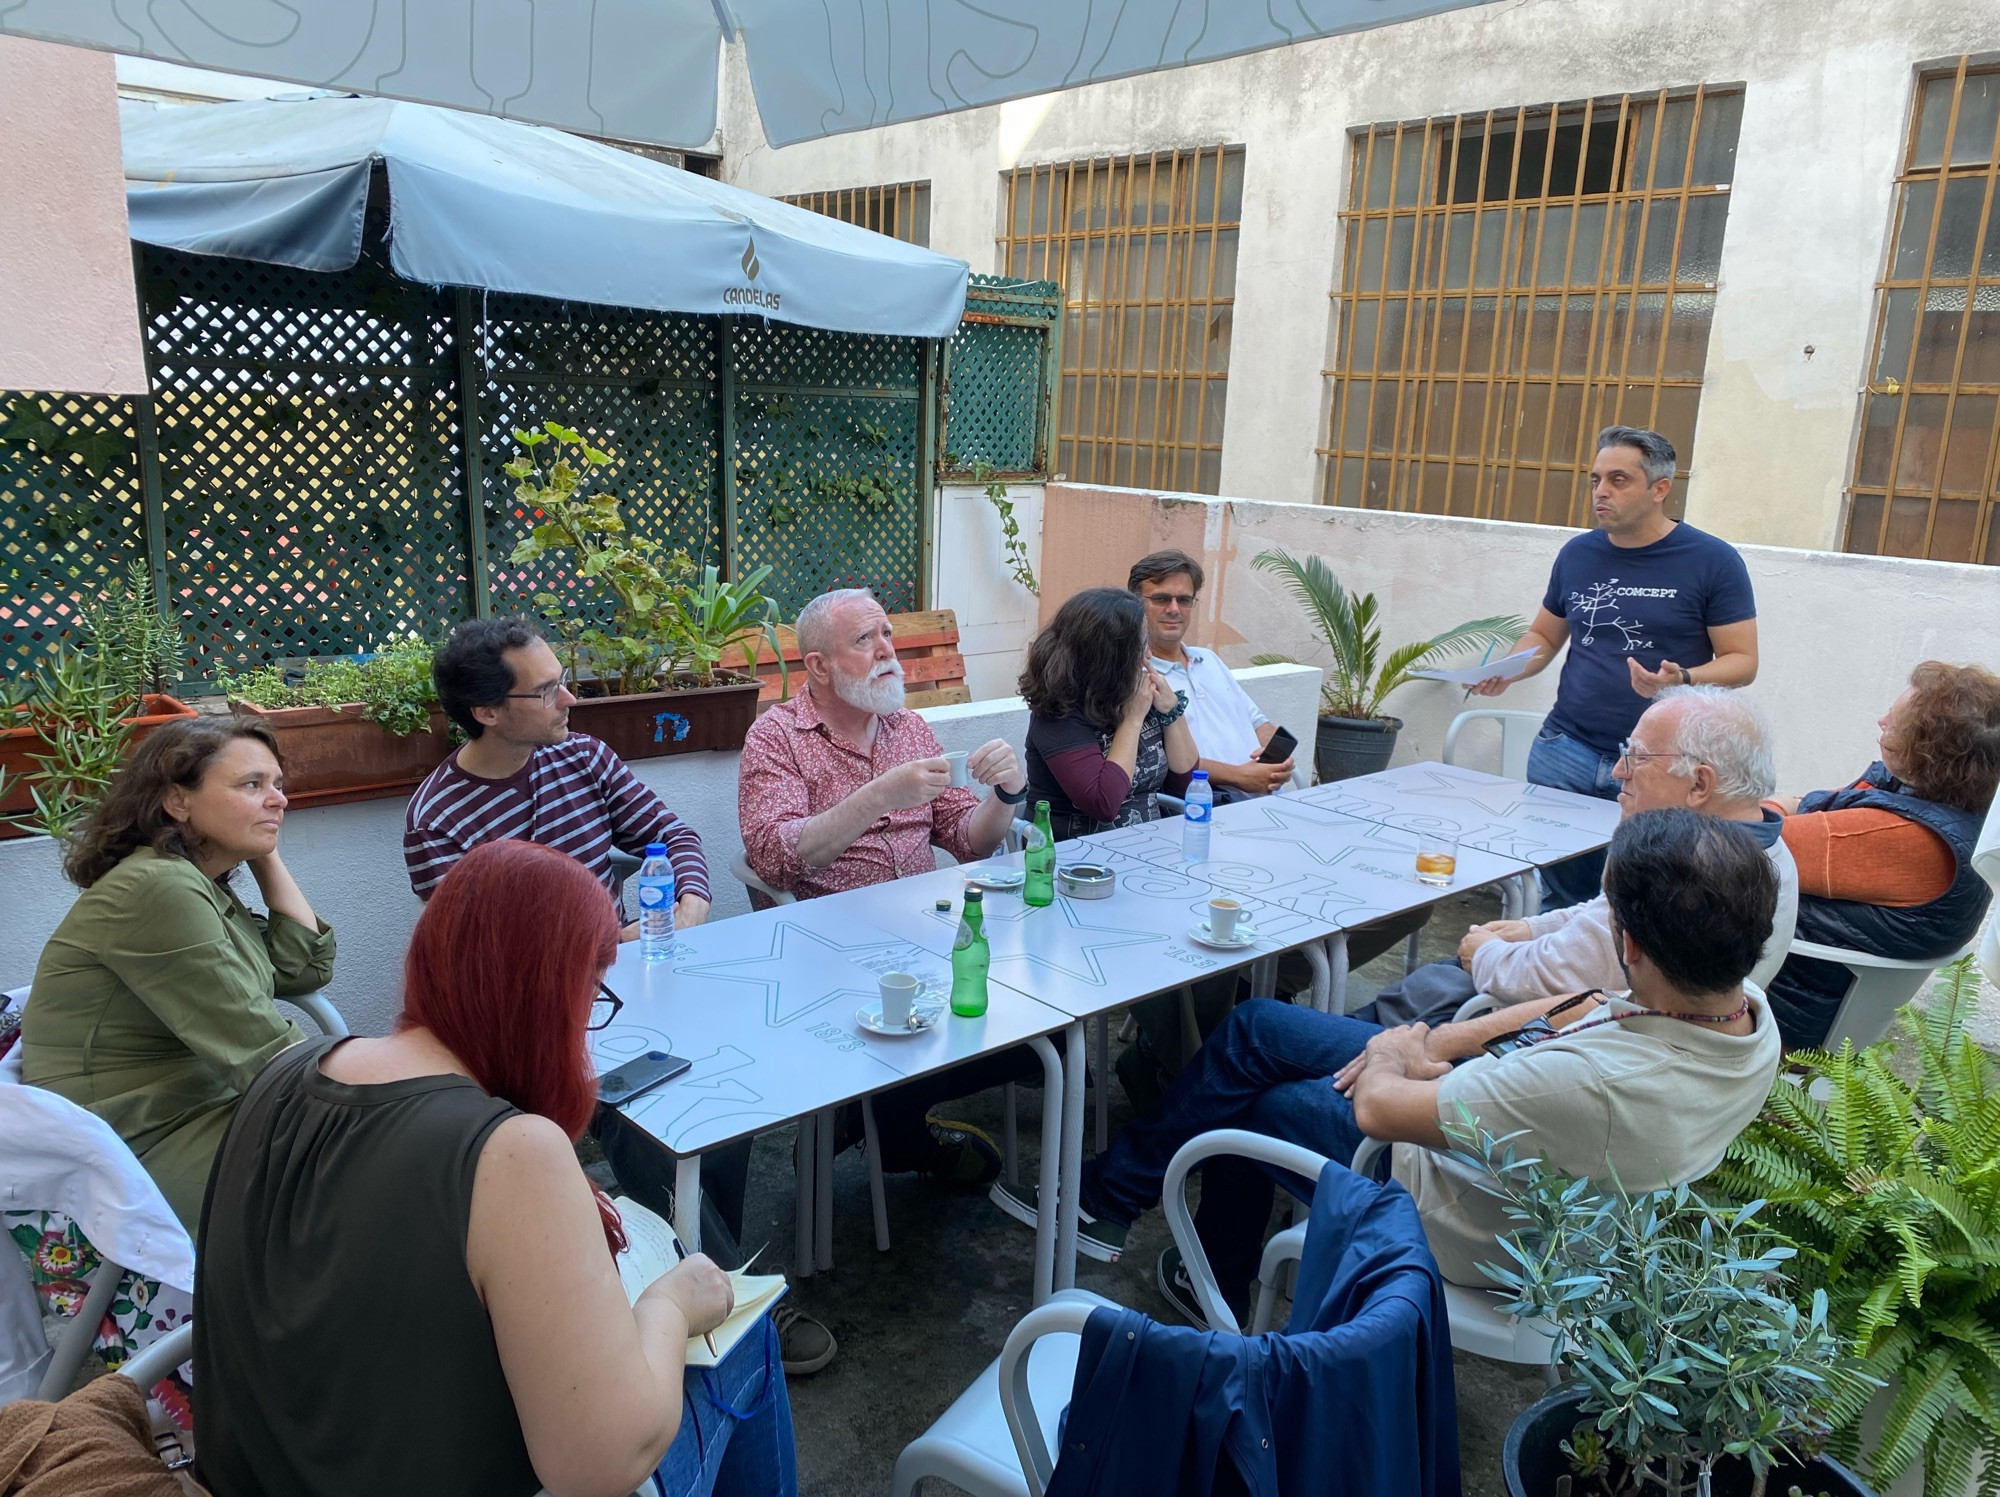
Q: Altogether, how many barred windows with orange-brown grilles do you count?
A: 4